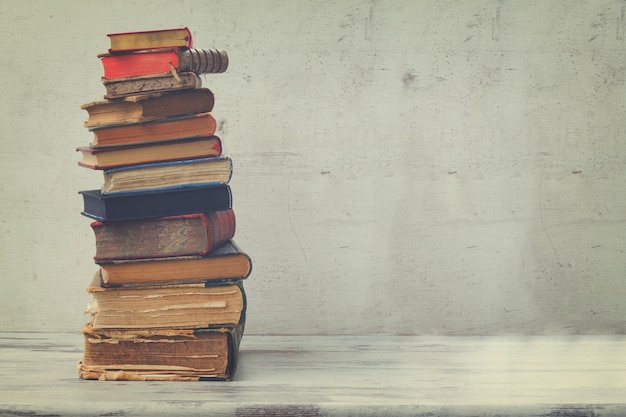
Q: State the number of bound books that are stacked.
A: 12